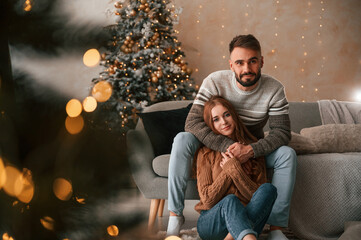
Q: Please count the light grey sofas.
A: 1